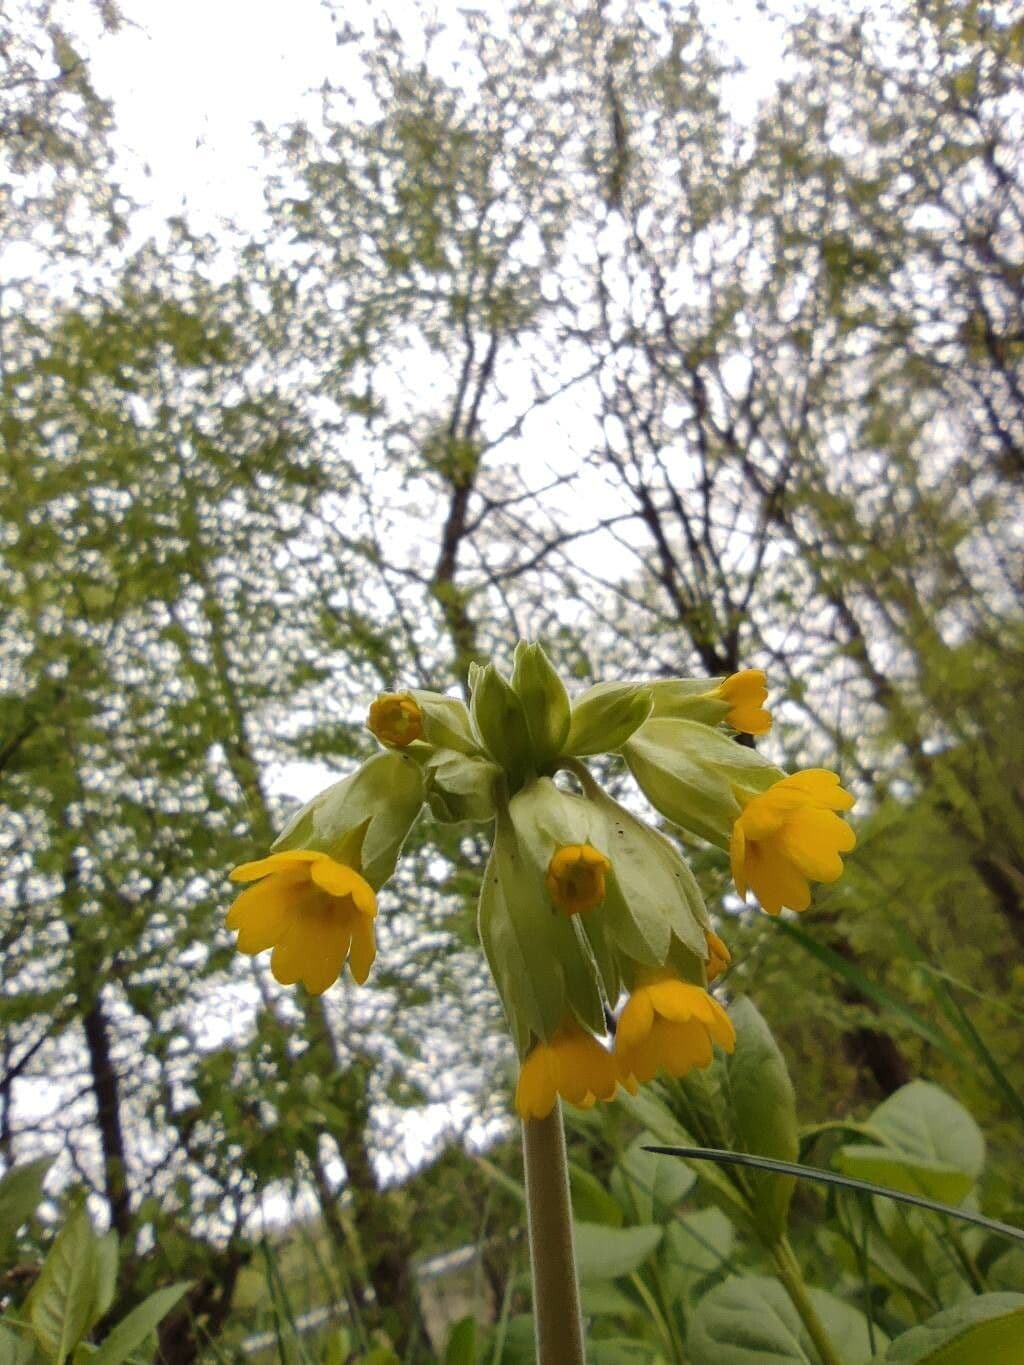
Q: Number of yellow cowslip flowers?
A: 8